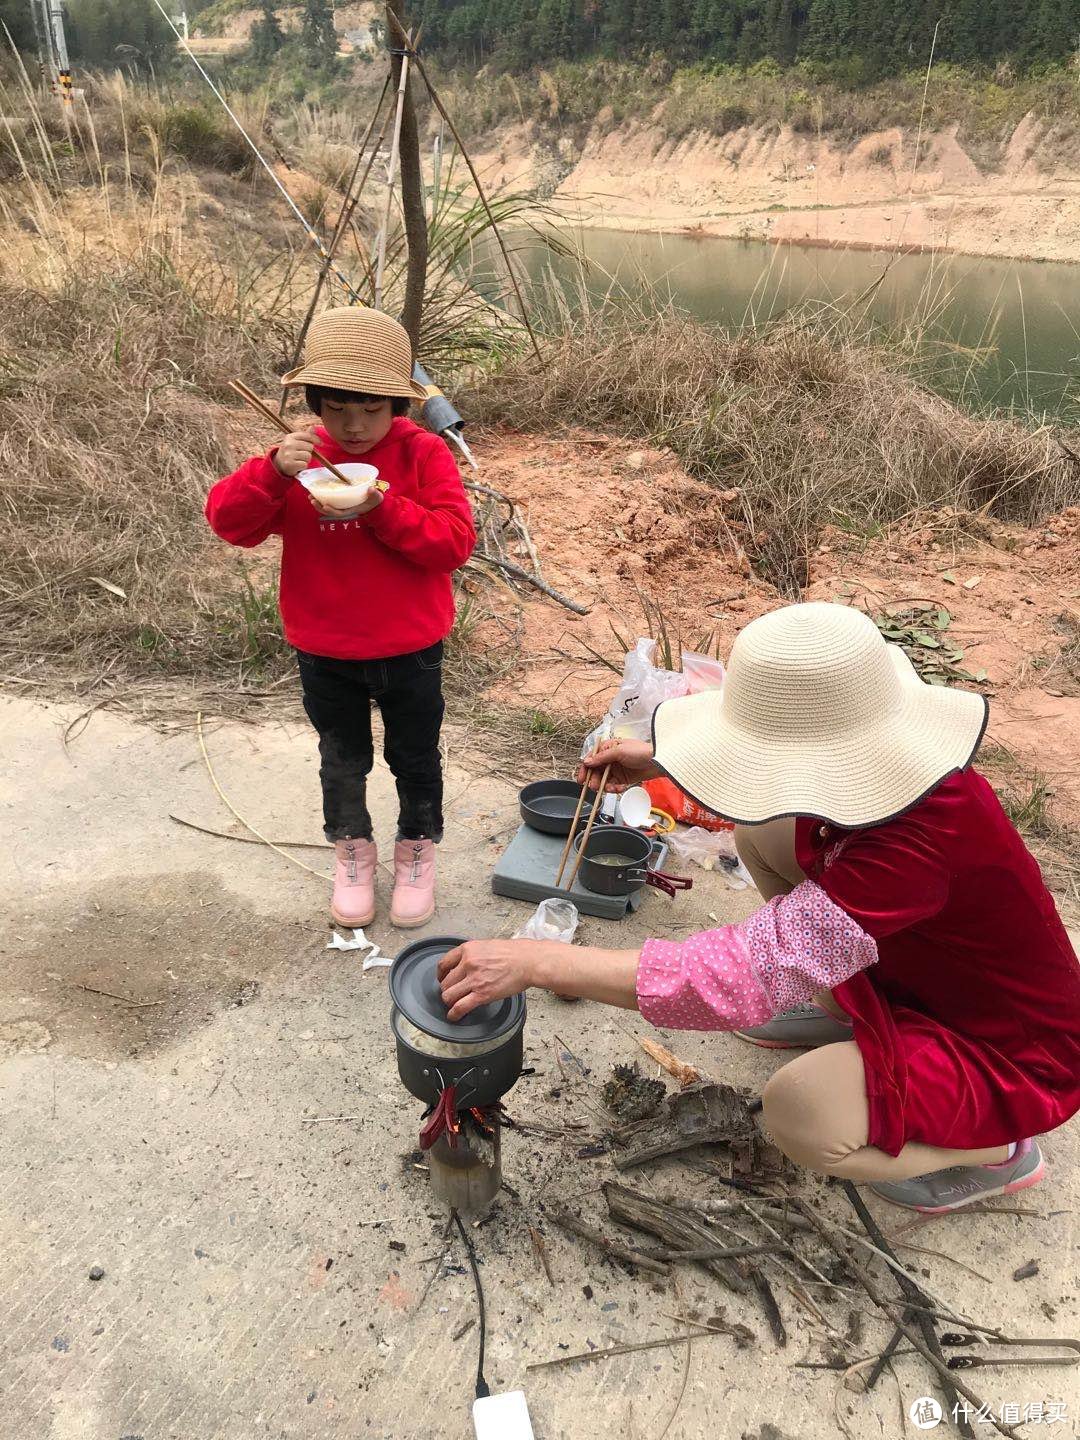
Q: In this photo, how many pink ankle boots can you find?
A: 2